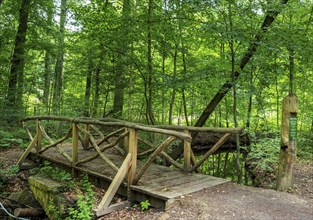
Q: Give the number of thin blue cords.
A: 1